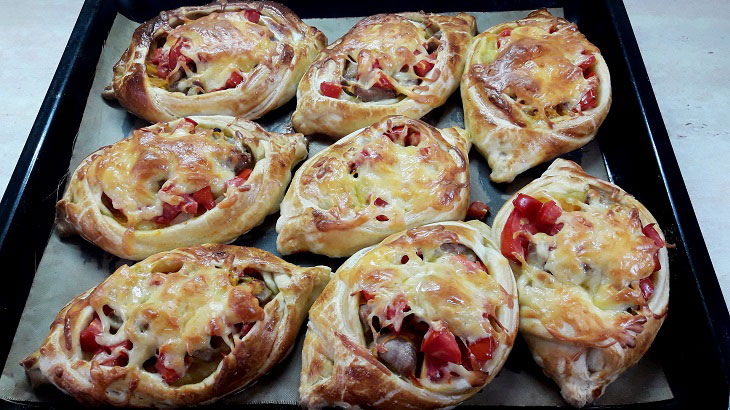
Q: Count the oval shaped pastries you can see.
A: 8